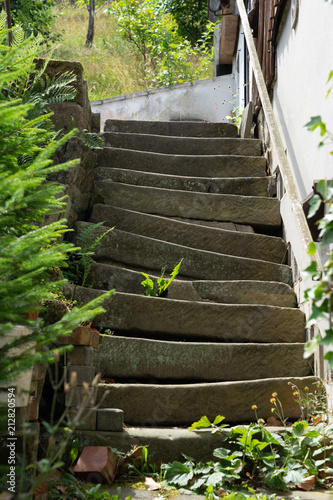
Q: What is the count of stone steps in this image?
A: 12